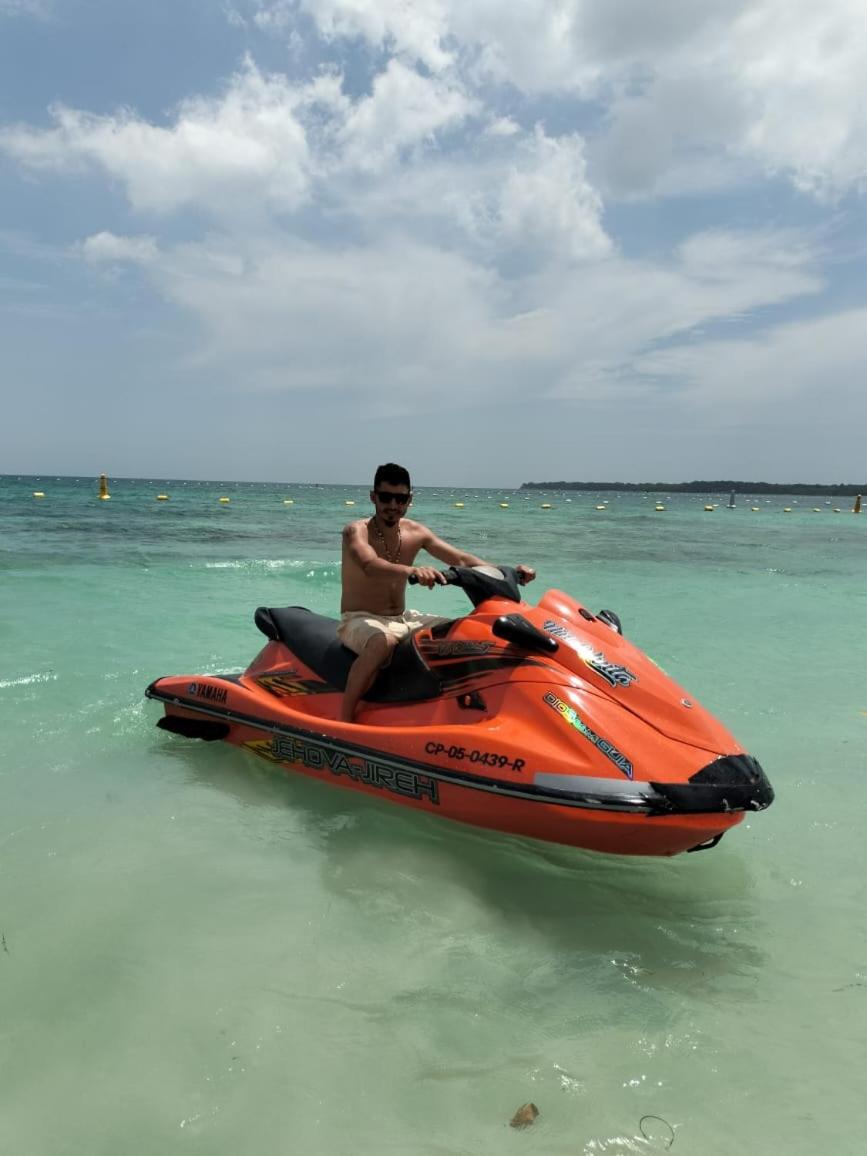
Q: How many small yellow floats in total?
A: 15